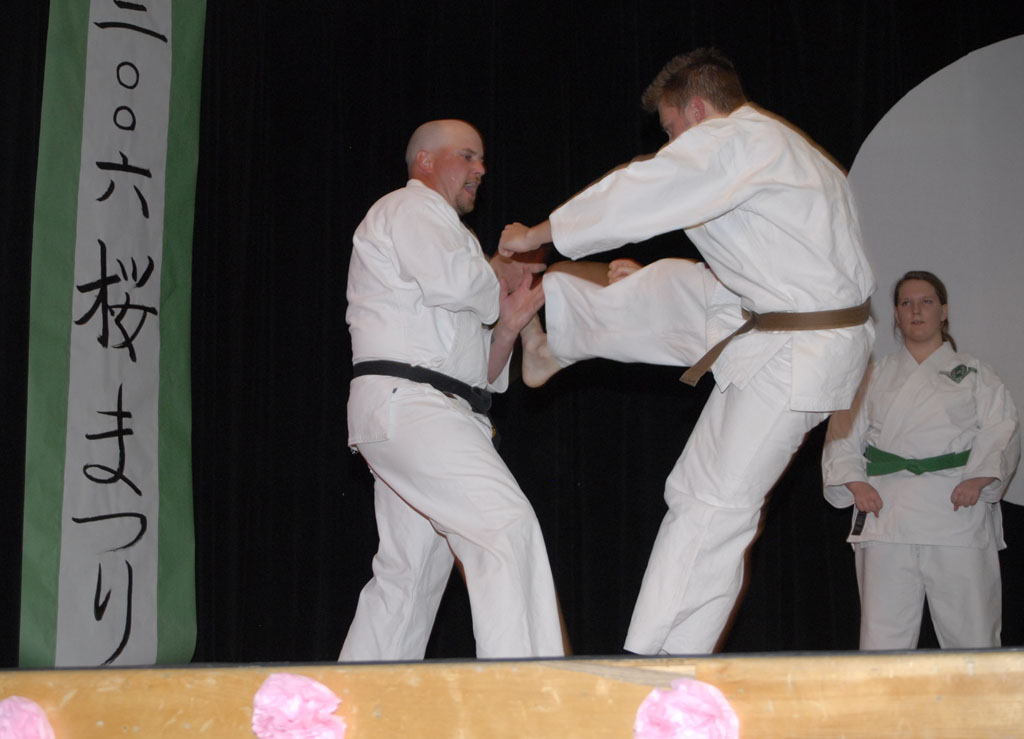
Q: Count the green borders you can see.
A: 2